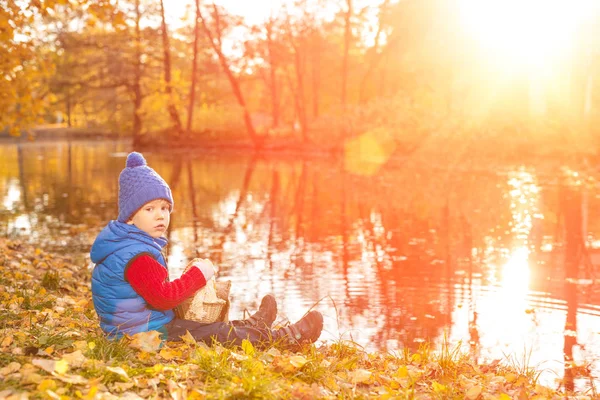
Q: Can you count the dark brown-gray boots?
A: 2